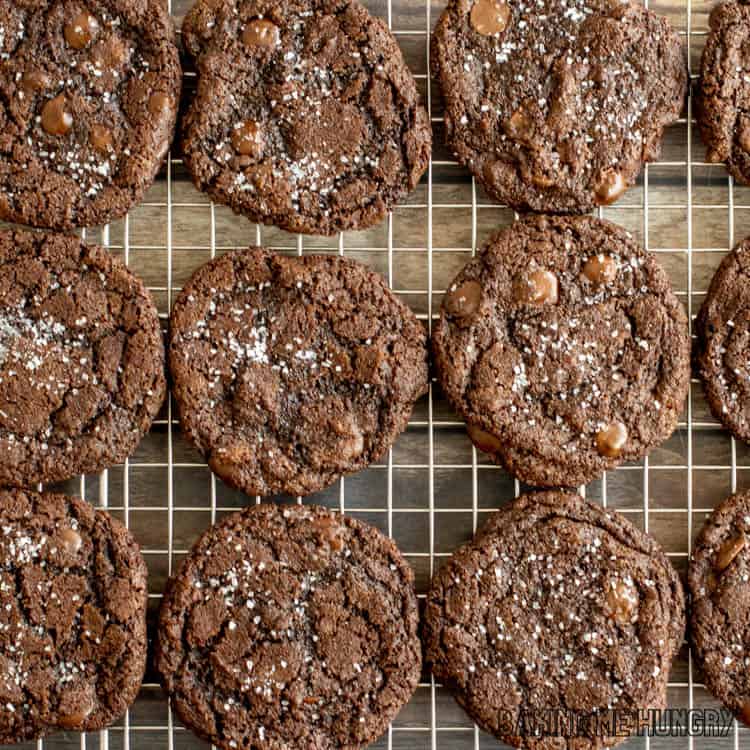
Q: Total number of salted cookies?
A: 12